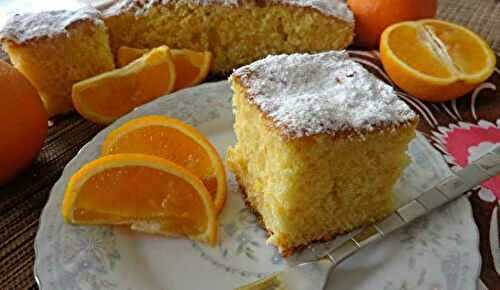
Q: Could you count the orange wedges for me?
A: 4